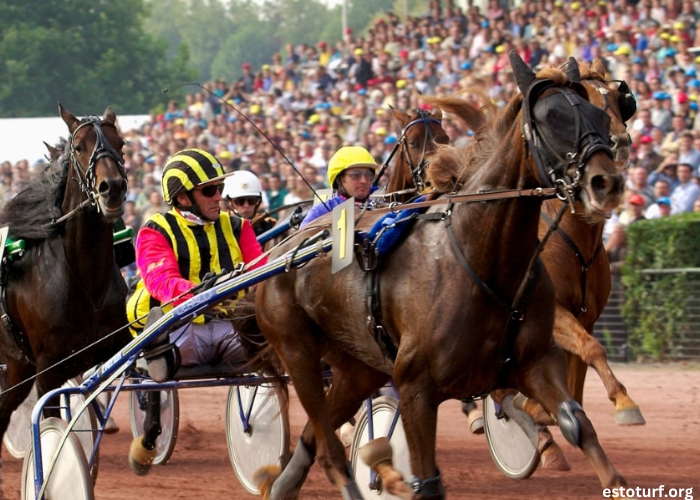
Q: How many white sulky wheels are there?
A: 7